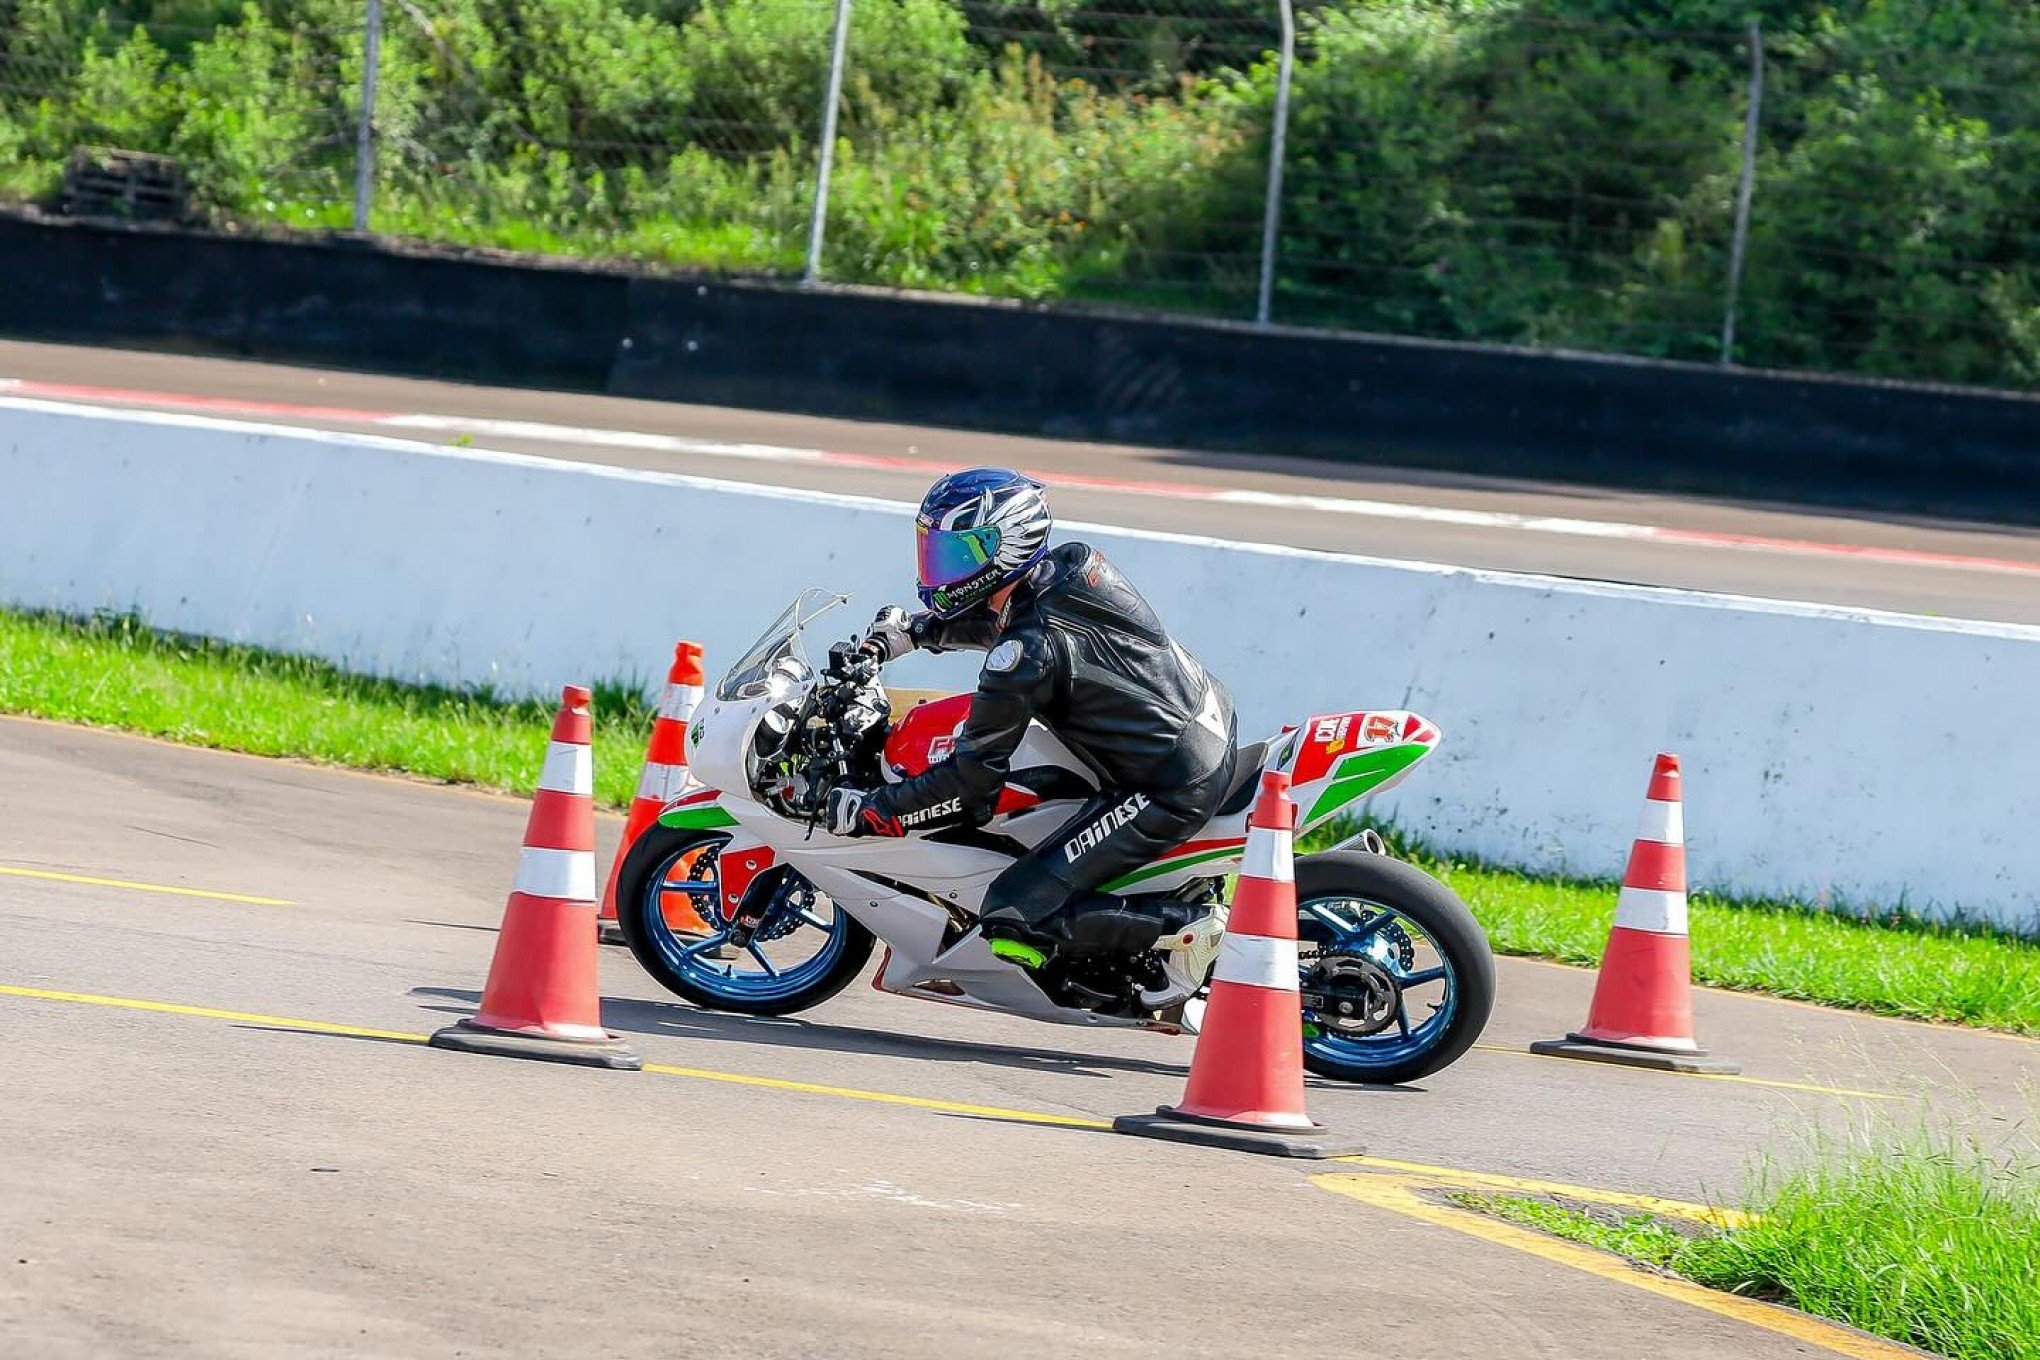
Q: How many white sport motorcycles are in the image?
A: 1